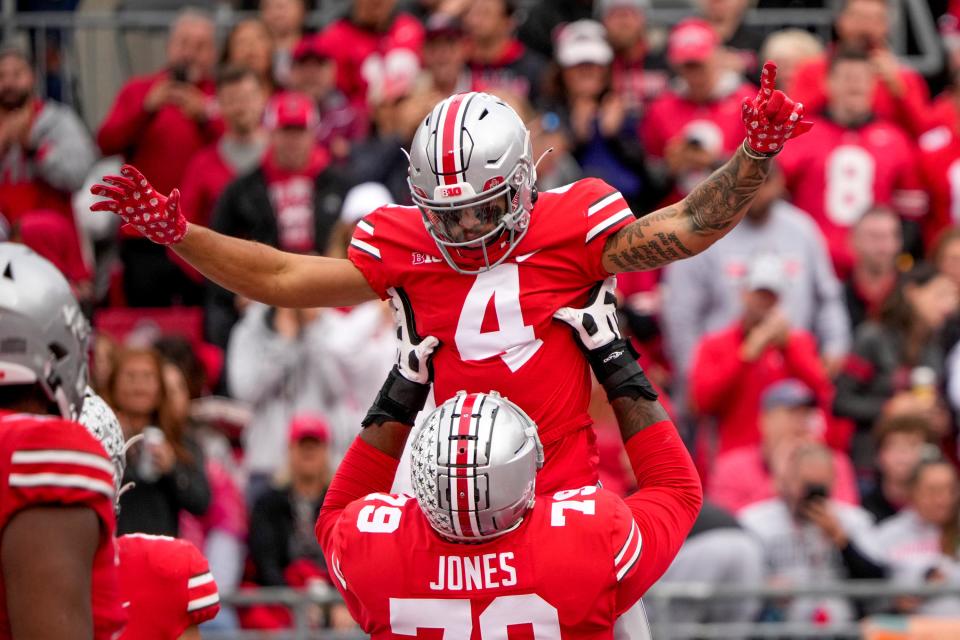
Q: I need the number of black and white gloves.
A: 2